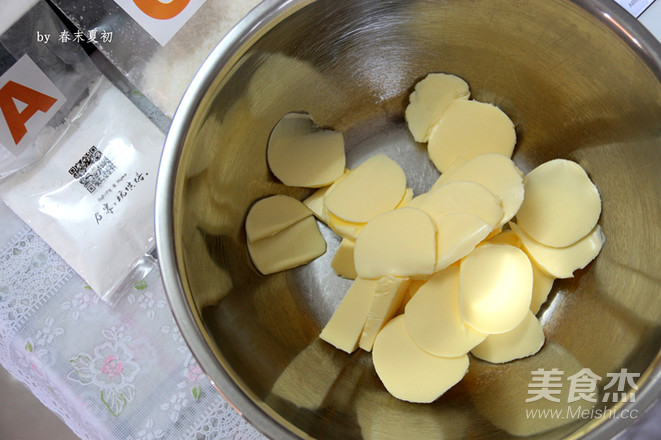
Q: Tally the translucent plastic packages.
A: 2